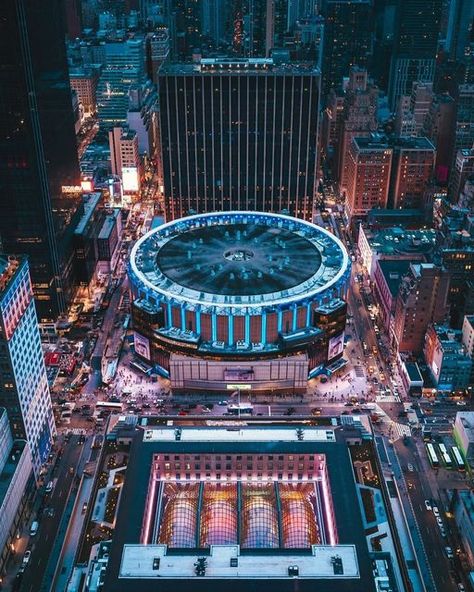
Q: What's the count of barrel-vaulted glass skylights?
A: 4